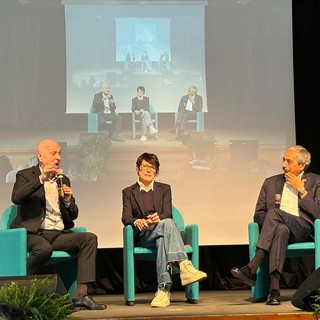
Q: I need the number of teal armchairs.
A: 3